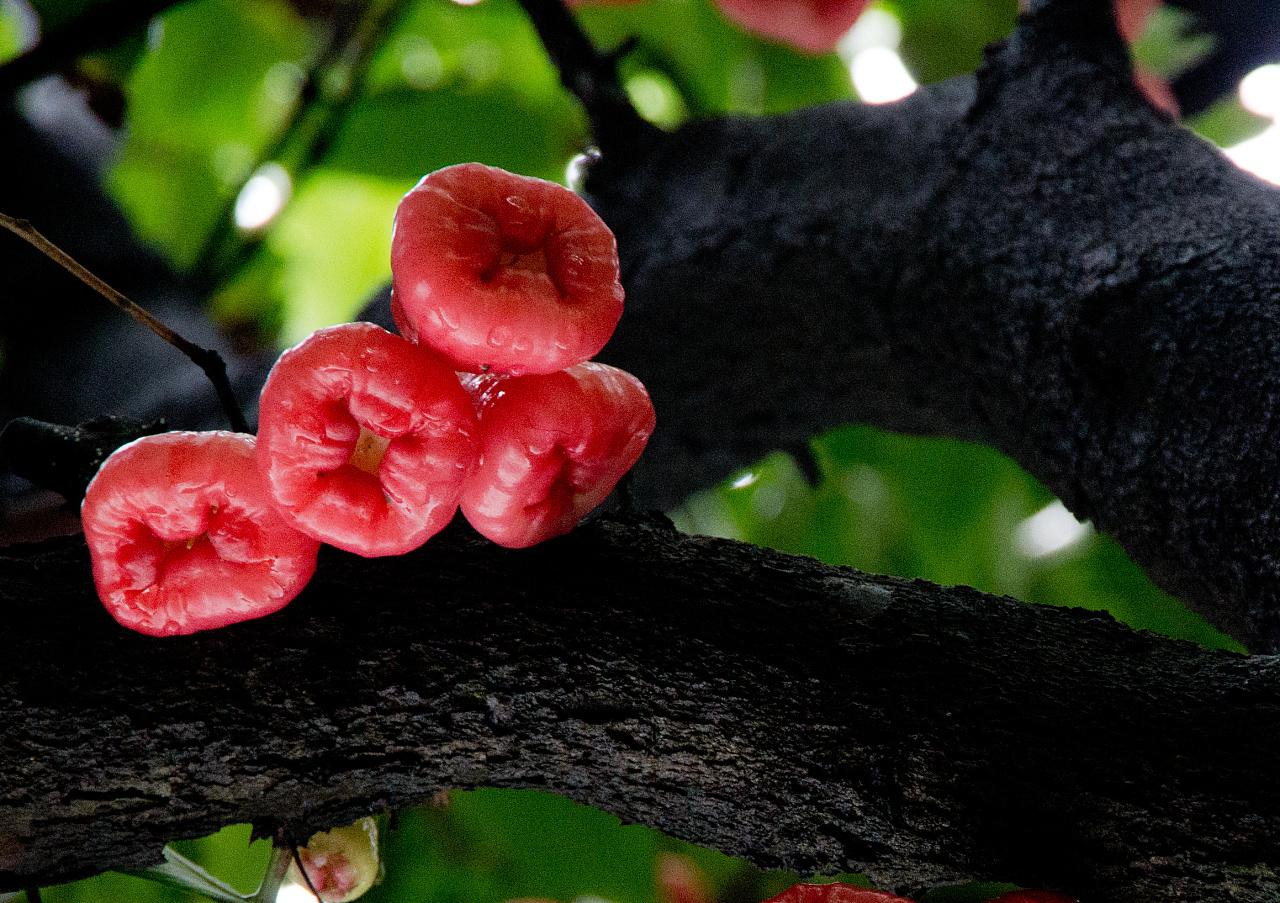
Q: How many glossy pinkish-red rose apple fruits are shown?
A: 4